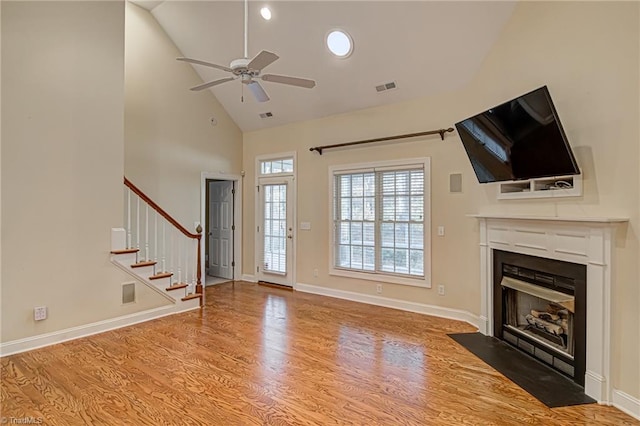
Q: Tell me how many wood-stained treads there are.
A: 5